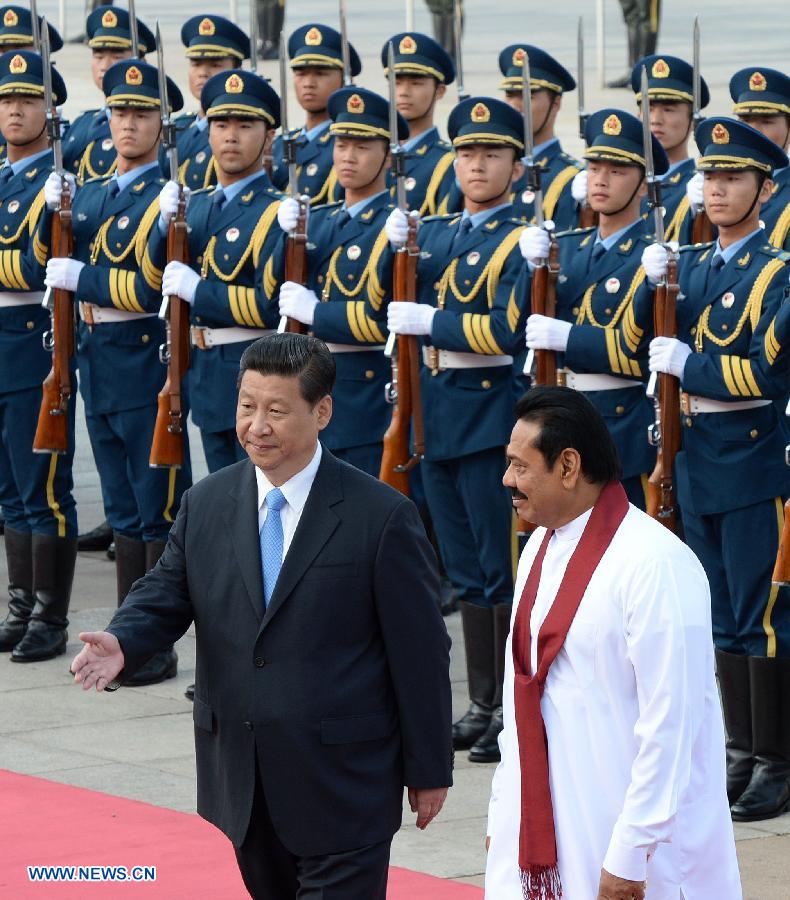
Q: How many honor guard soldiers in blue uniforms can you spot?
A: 15